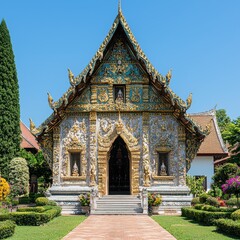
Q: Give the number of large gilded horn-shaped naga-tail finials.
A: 6